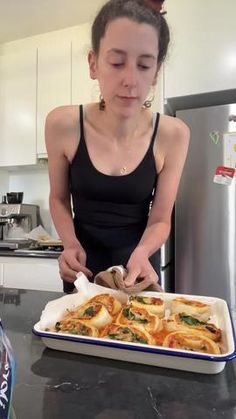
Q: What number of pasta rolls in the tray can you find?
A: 9